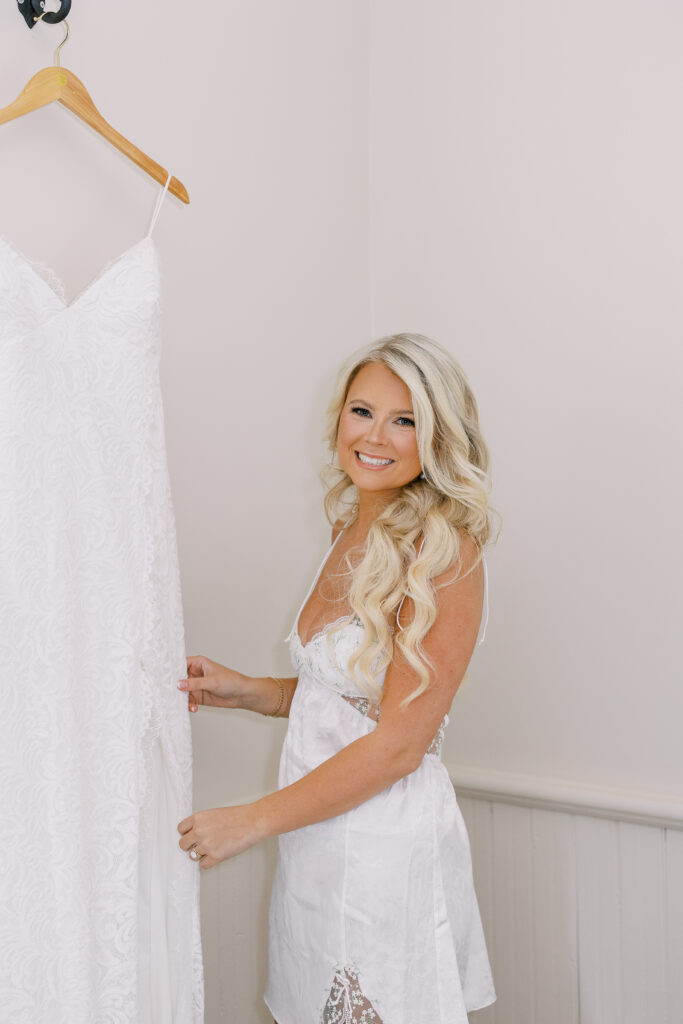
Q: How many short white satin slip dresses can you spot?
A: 1